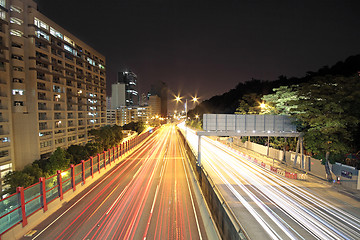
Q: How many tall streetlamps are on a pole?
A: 2